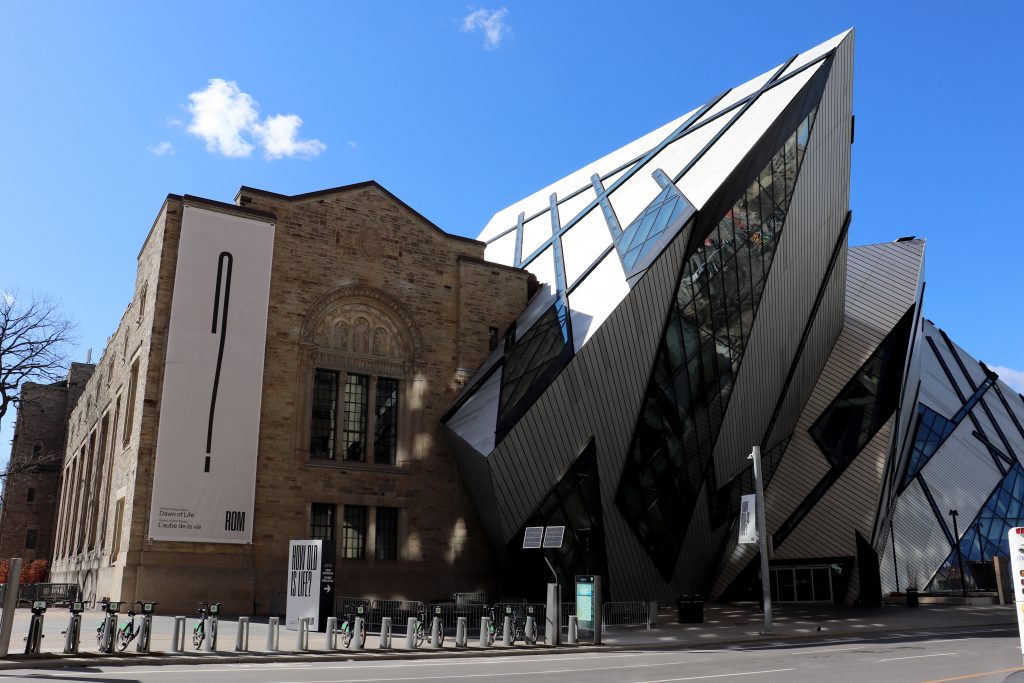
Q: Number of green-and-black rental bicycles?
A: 9